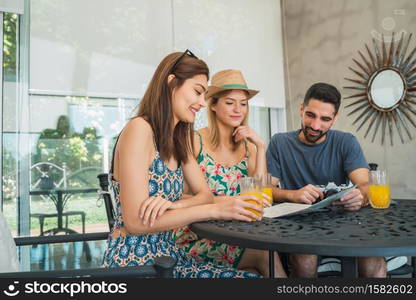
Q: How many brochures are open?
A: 1